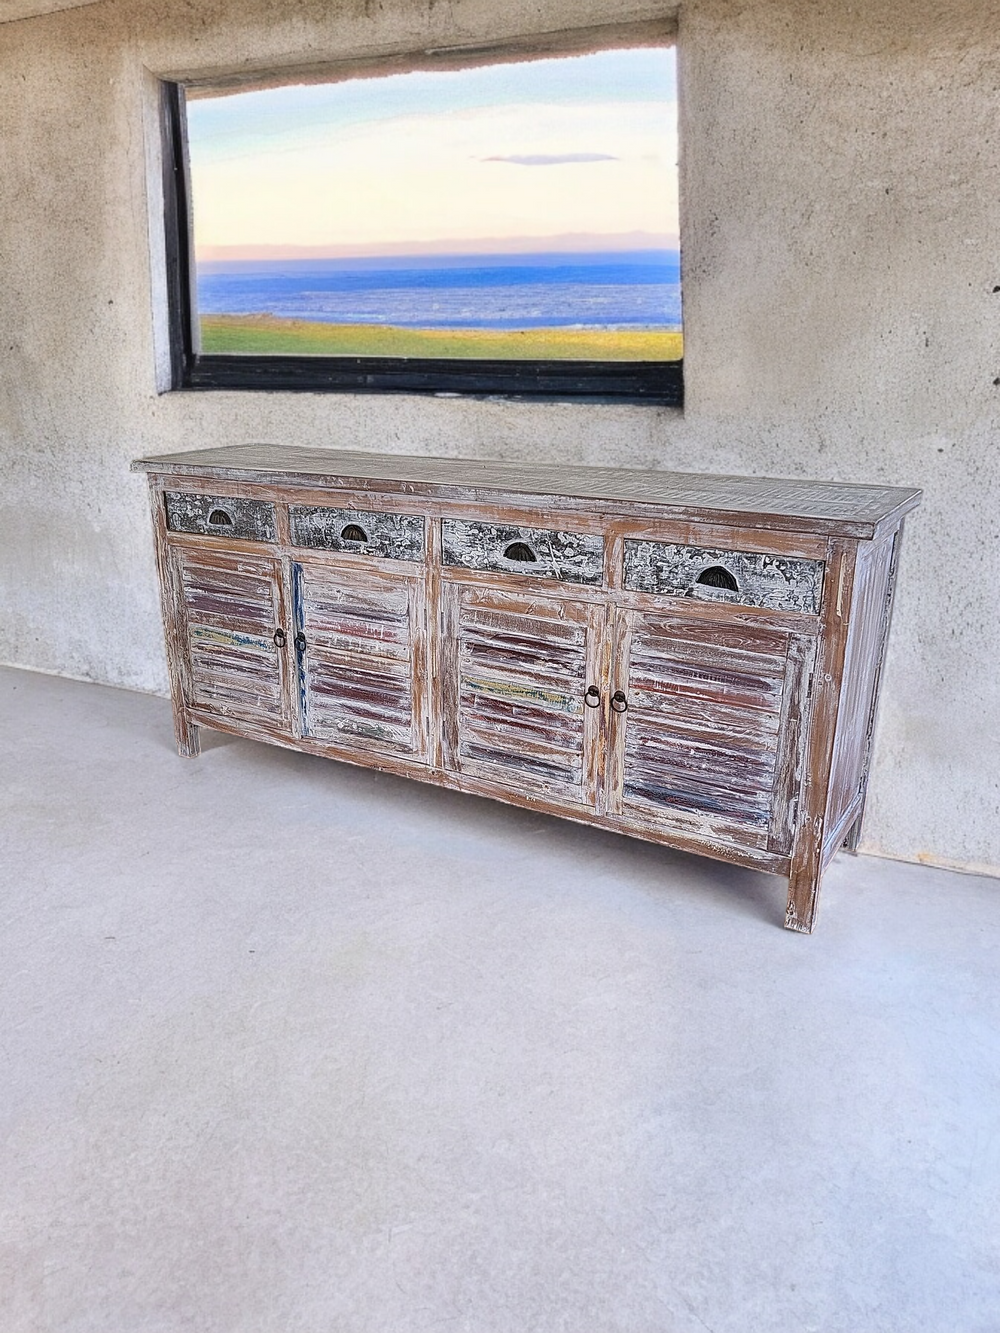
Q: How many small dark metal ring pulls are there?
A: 4